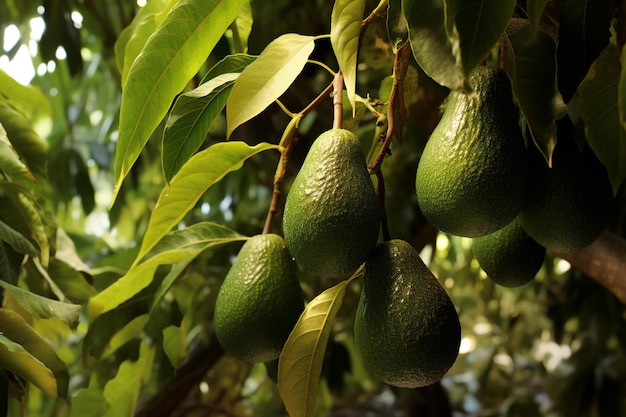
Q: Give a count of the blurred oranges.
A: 0